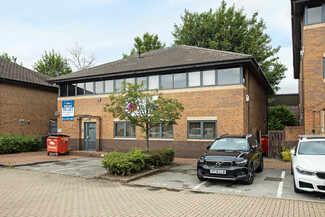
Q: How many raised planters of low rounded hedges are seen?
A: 1